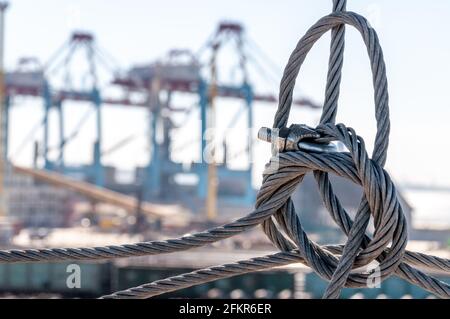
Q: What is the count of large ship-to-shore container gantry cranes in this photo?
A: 2